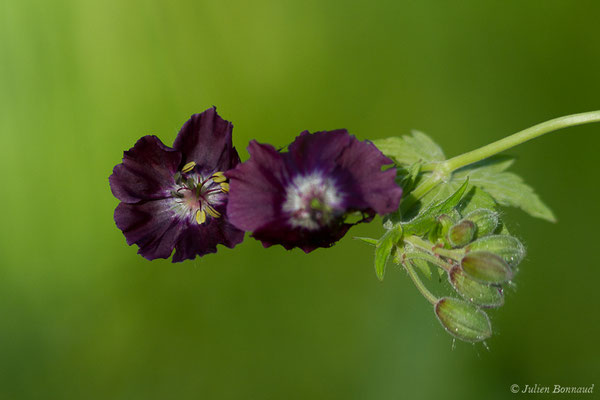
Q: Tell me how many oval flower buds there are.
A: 6